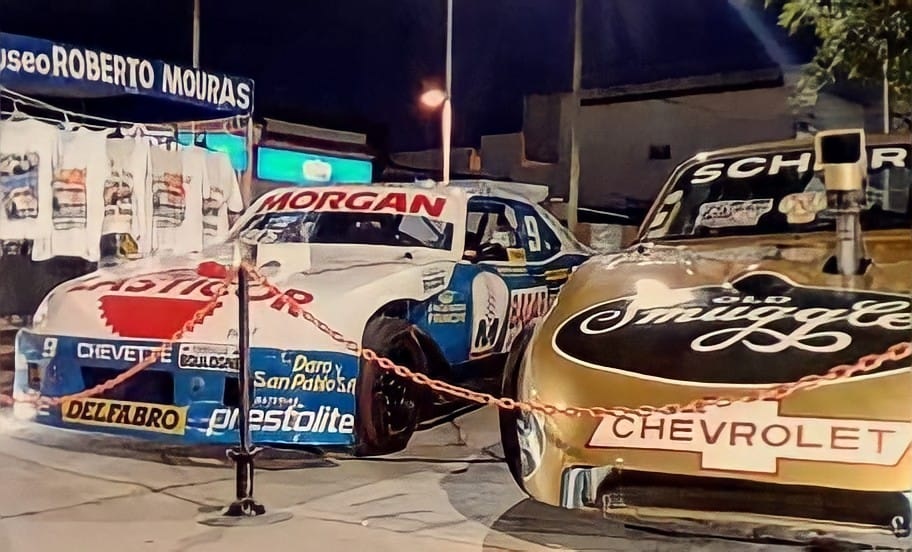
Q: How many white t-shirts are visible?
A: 5